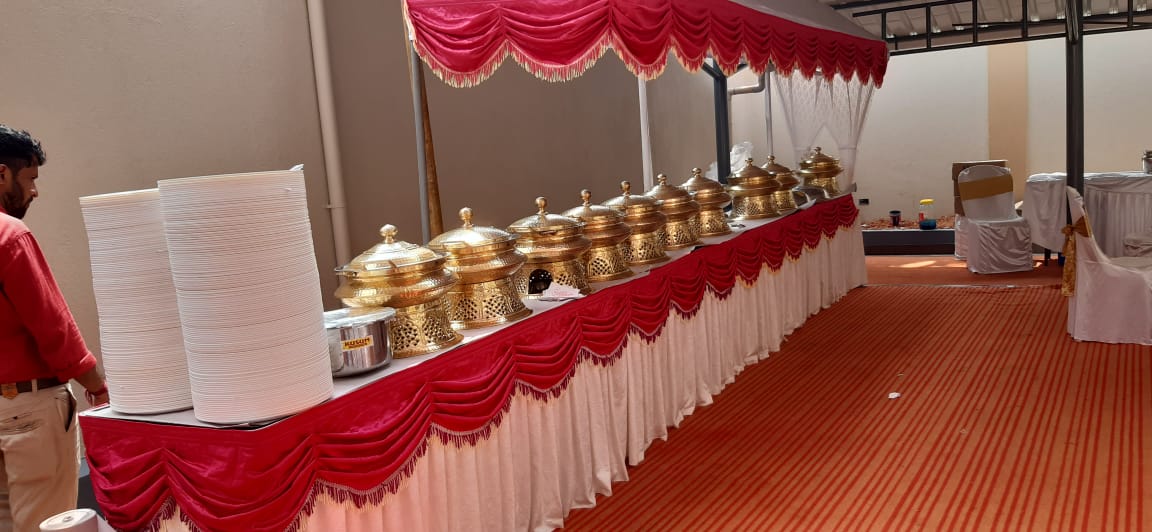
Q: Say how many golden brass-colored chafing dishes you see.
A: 10